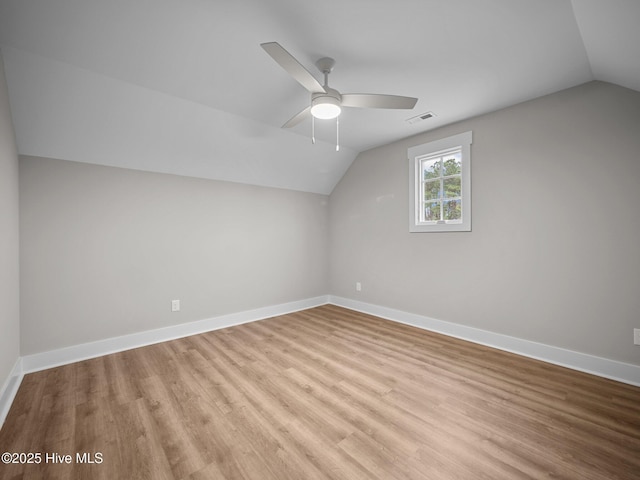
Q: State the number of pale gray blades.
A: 3